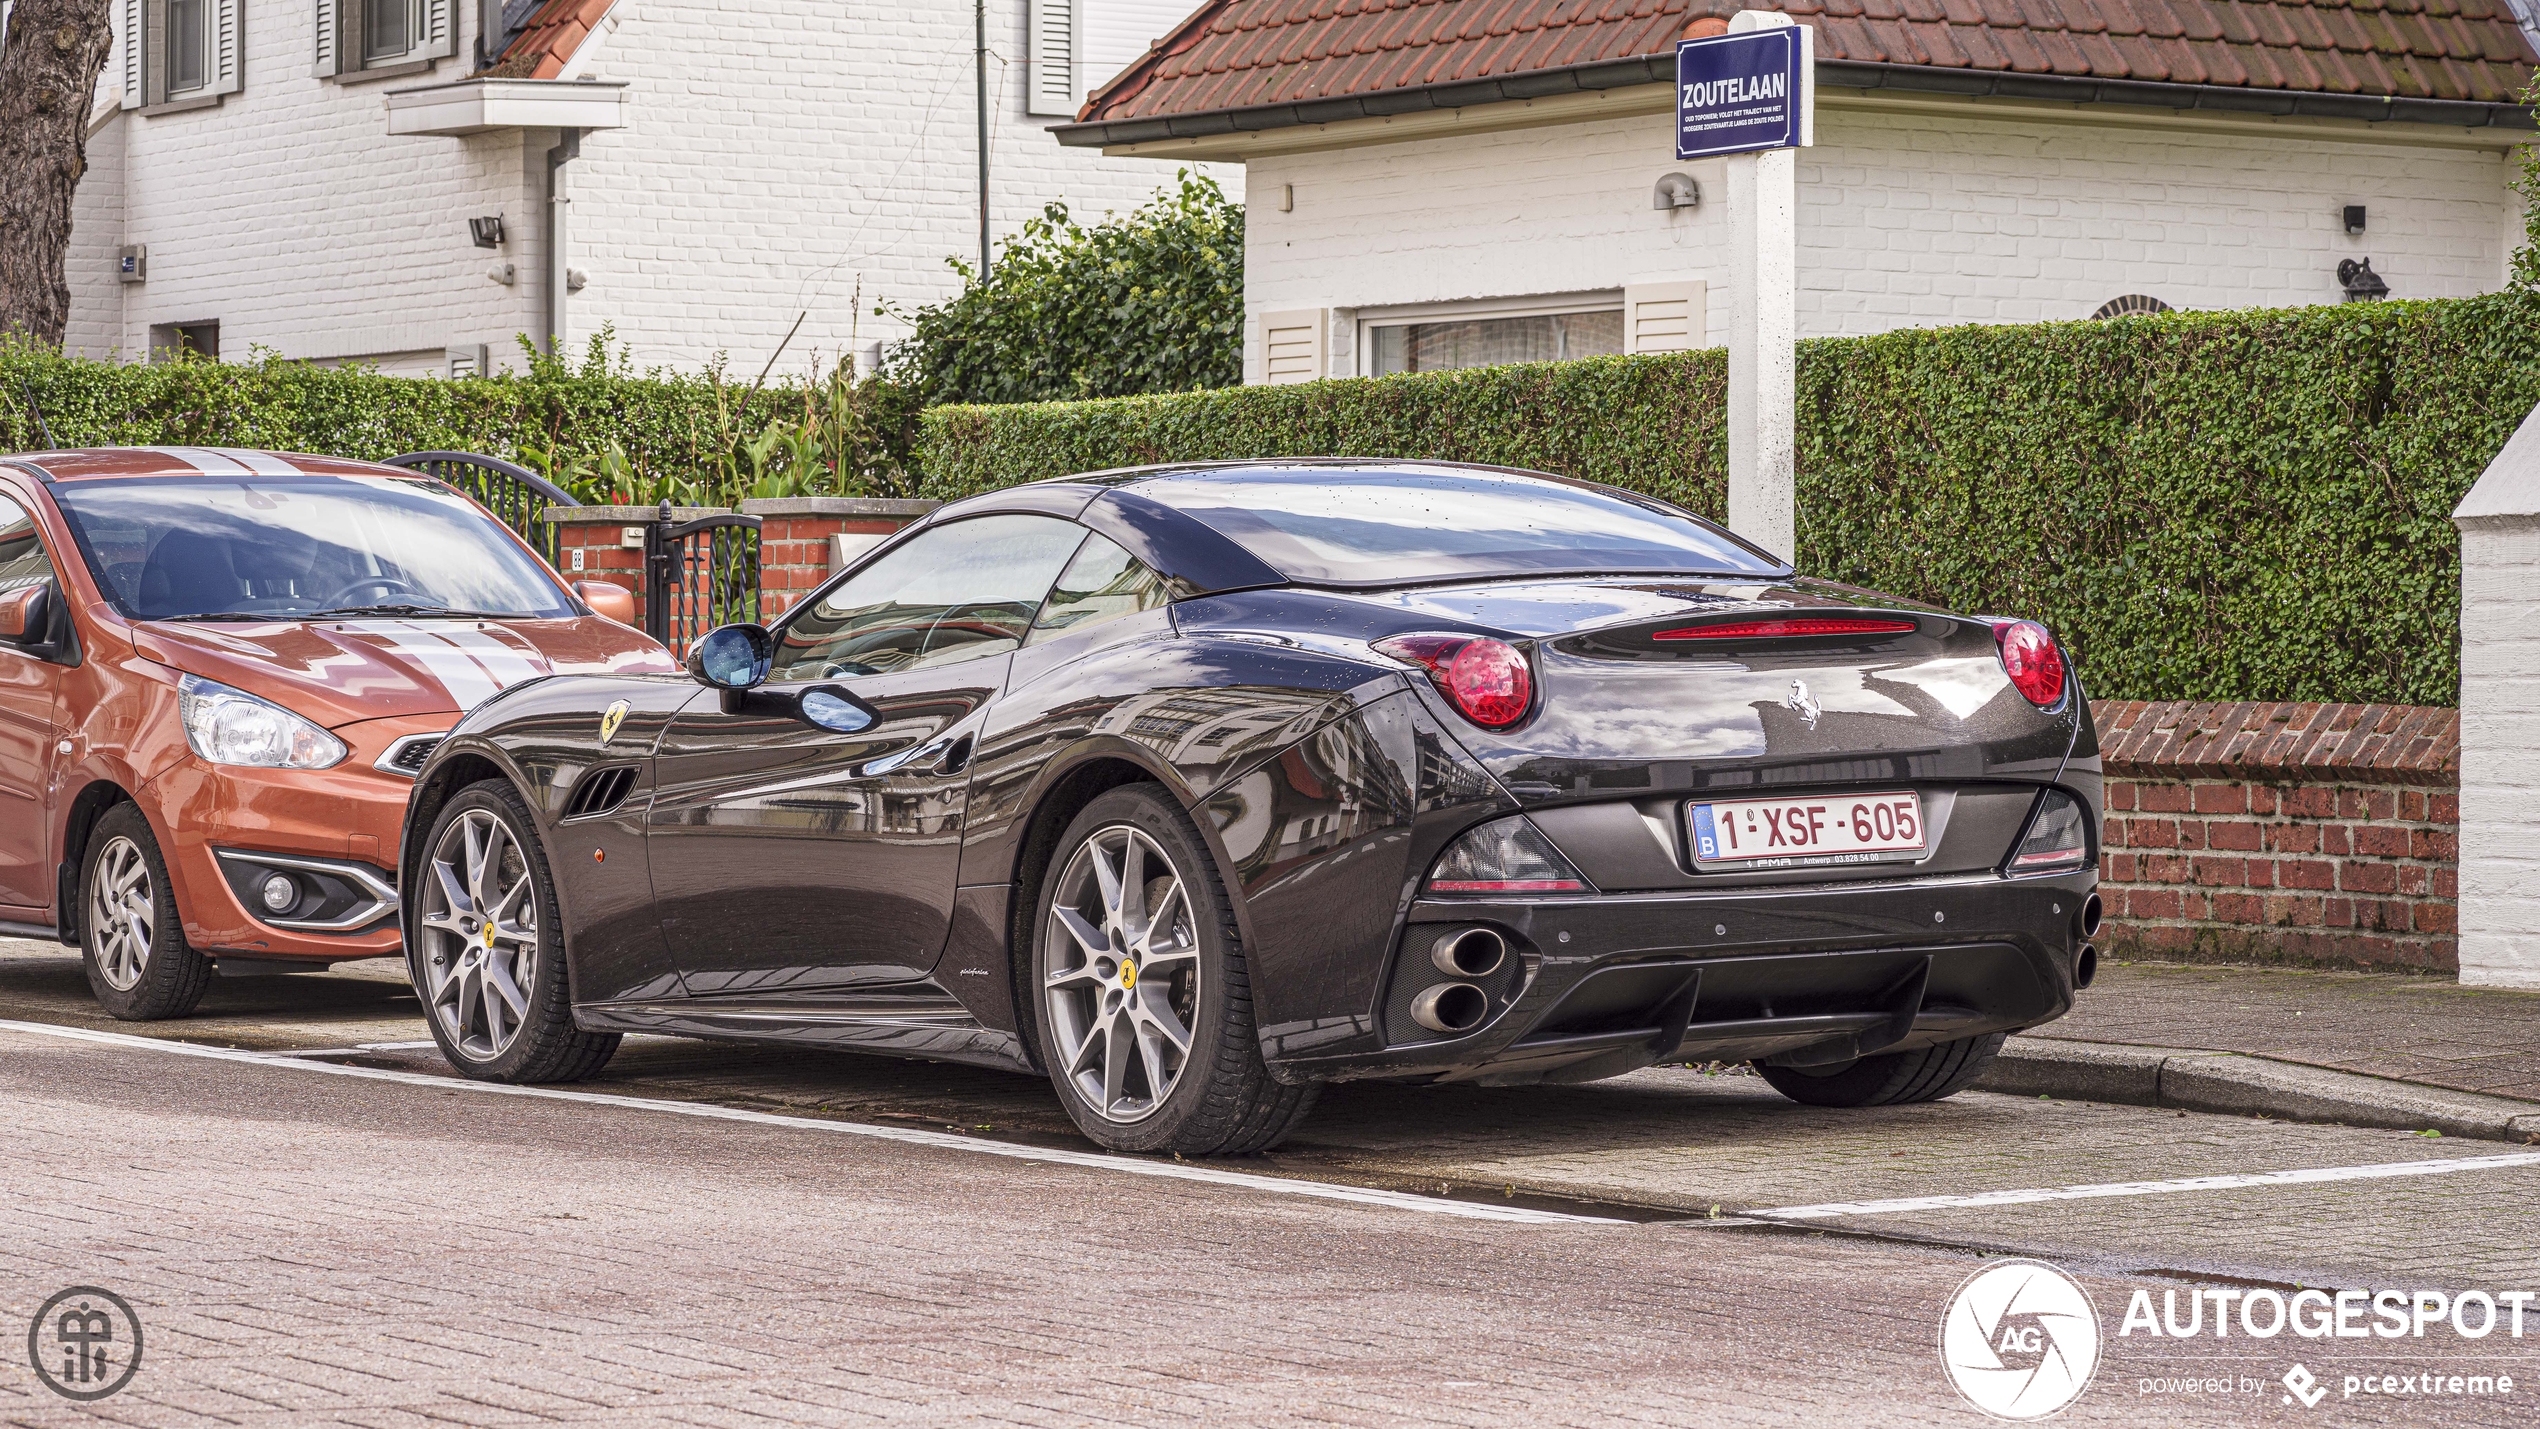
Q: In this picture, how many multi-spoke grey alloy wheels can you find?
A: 3